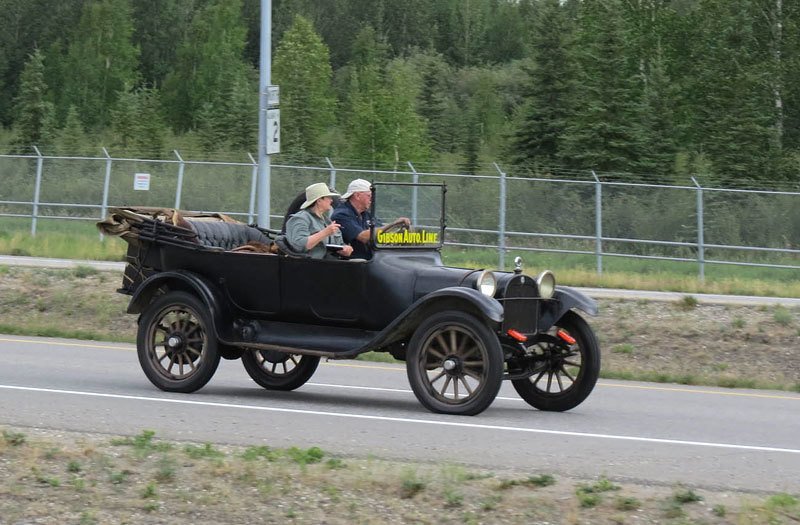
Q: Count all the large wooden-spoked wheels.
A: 4